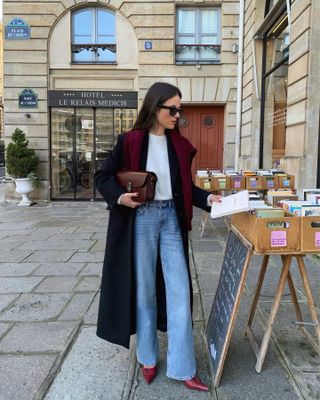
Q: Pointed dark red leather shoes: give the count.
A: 2